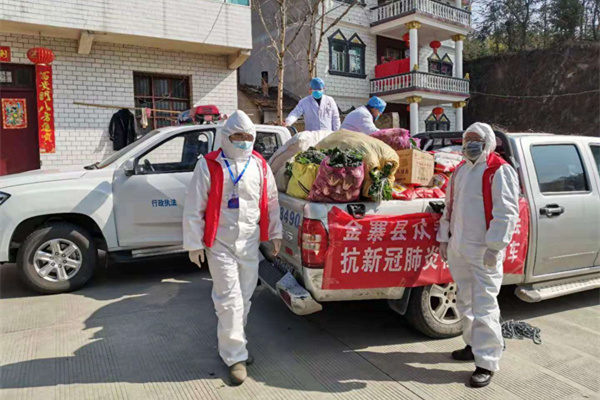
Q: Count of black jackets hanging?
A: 1